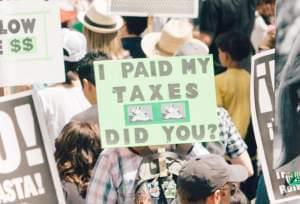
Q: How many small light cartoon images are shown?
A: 2